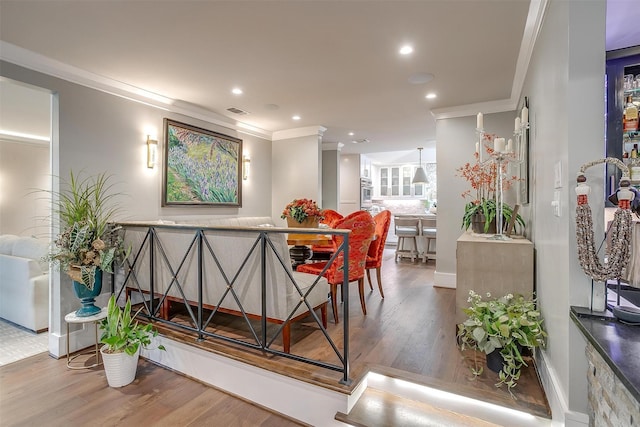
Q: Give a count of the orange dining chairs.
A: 3